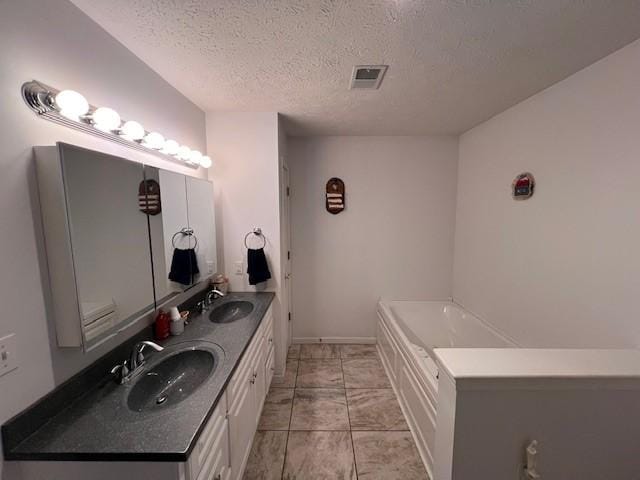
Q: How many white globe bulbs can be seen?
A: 8